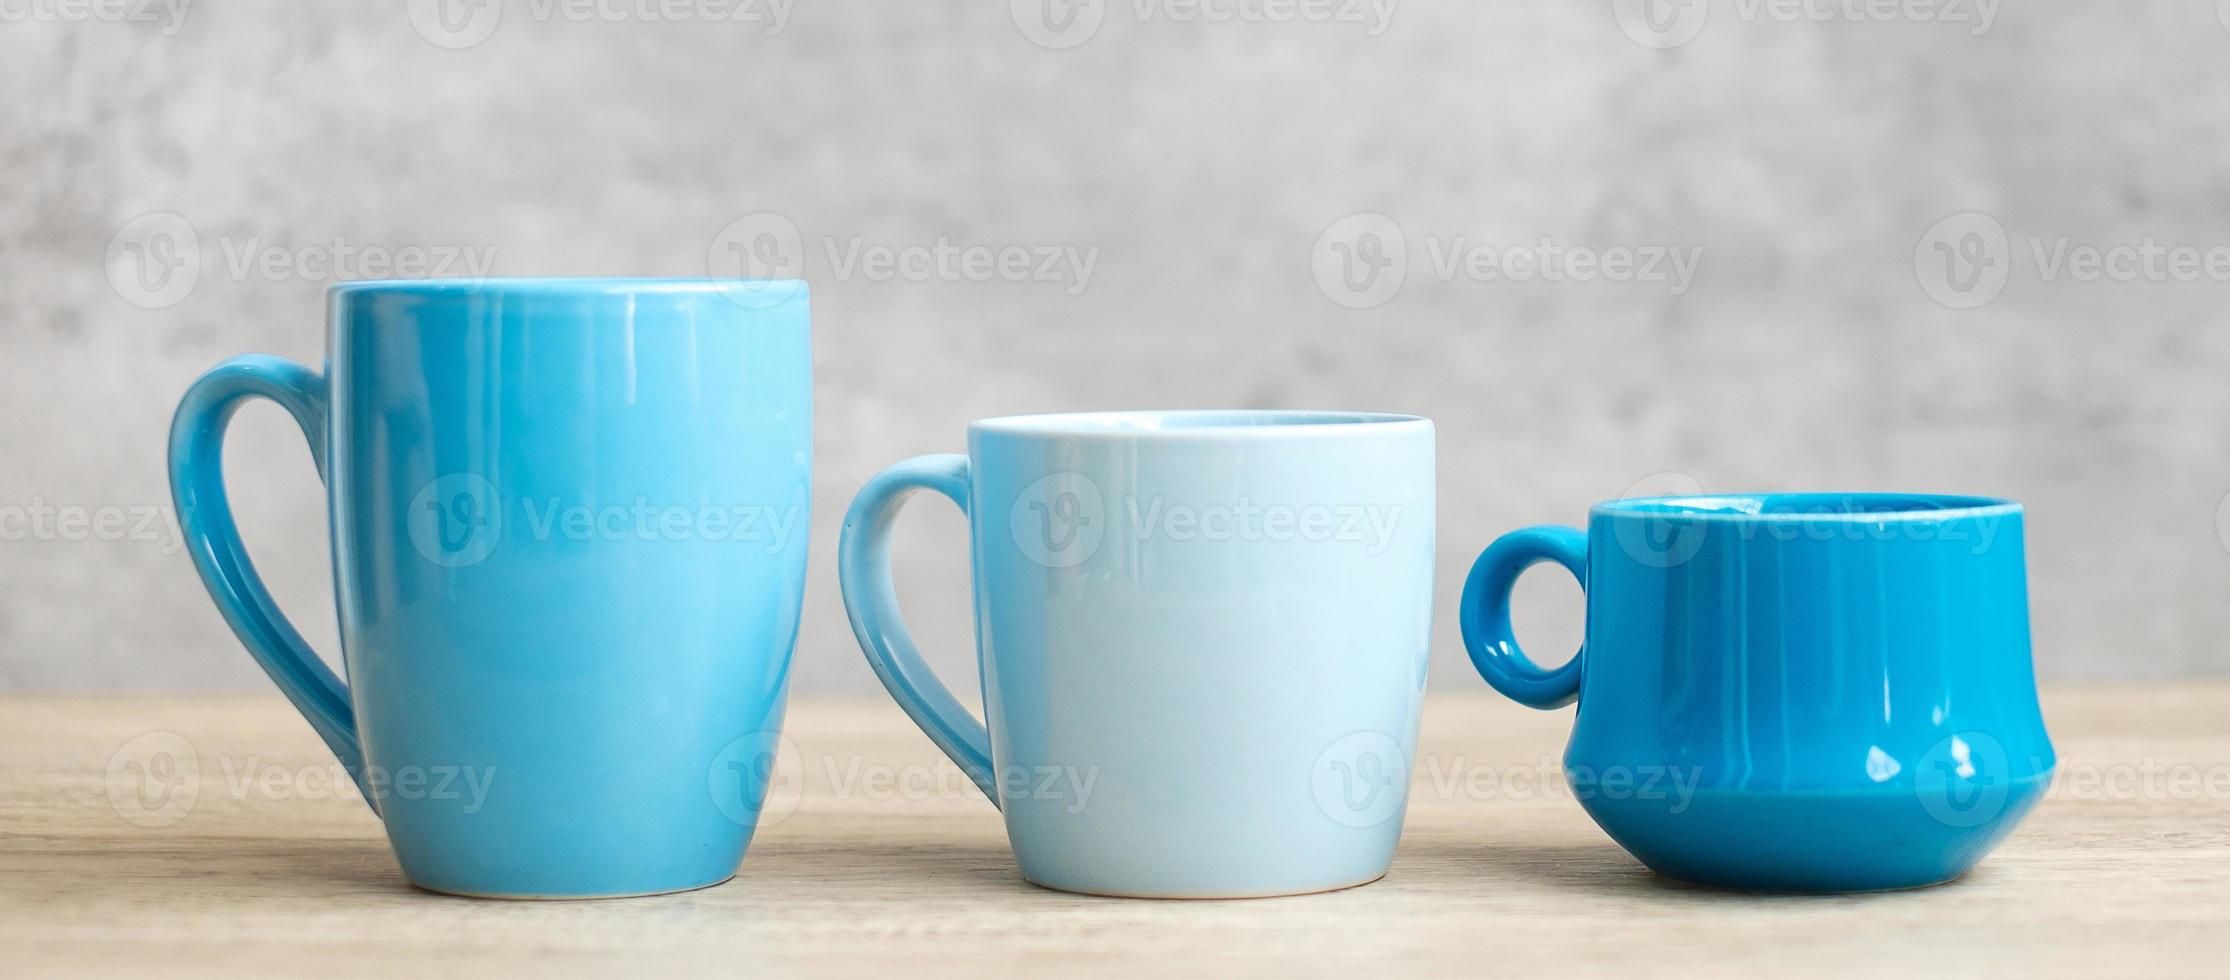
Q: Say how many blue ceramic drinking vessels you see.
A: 3